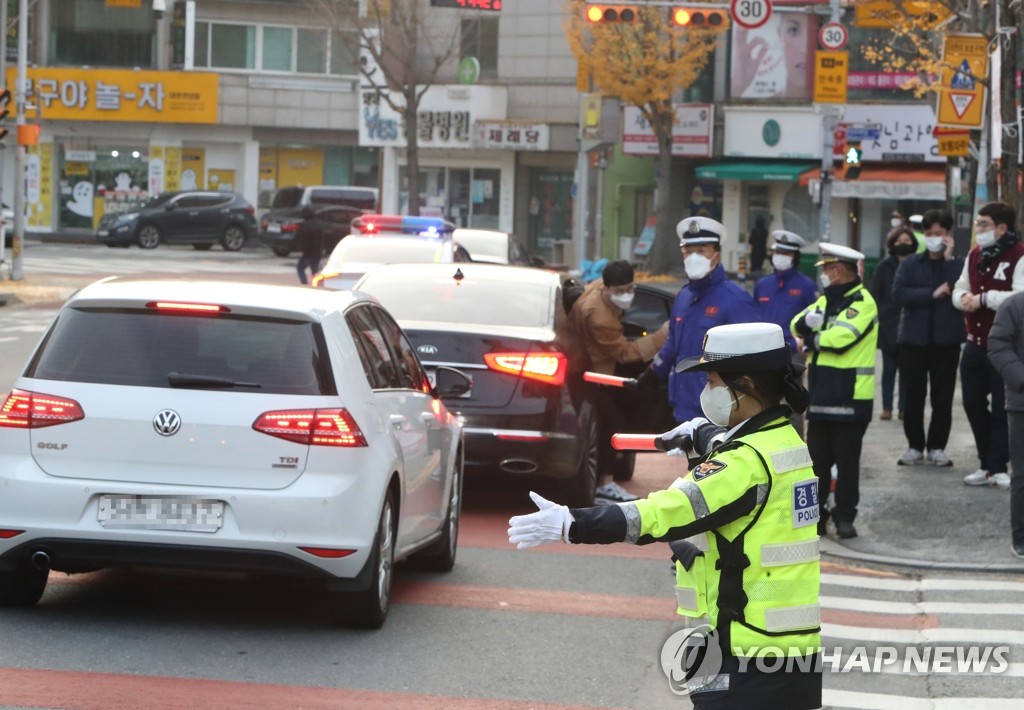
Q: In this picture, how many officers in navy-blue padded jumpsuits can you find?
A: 2